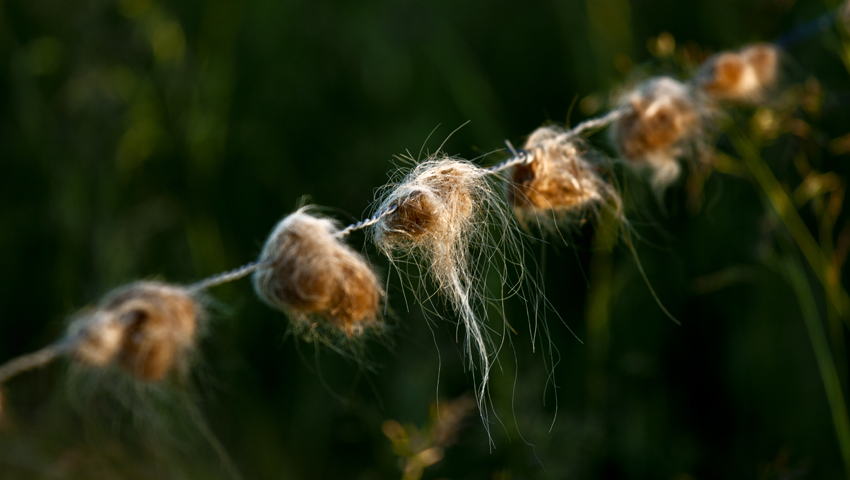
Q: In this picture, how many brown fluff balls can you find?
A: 6